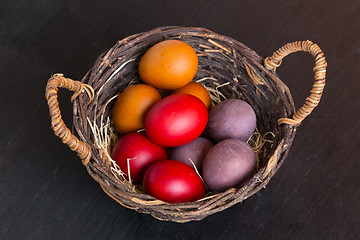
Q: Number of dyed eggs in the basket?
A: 9